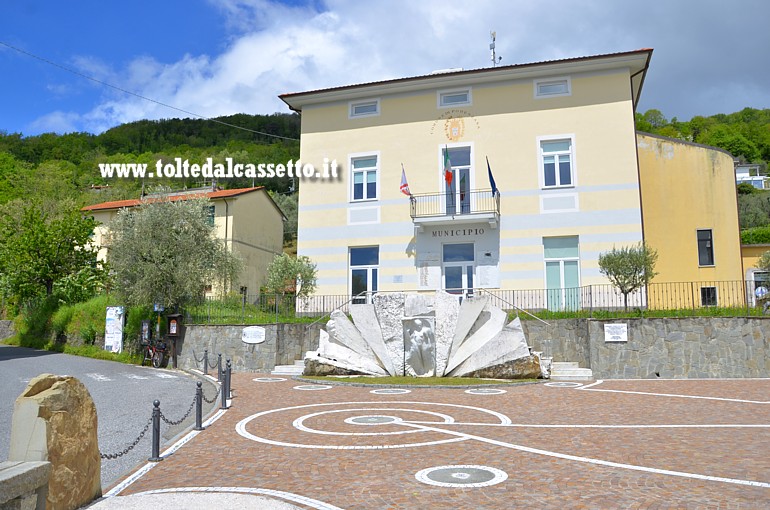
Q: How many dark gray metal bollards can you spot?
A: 7